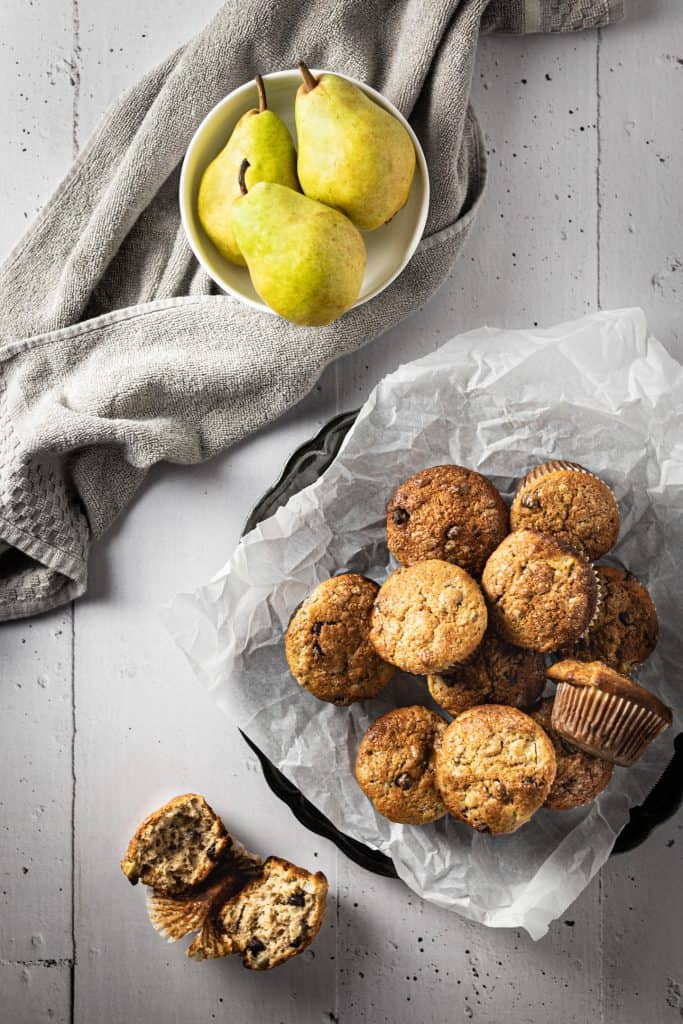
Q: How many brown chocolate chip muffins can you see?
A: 12